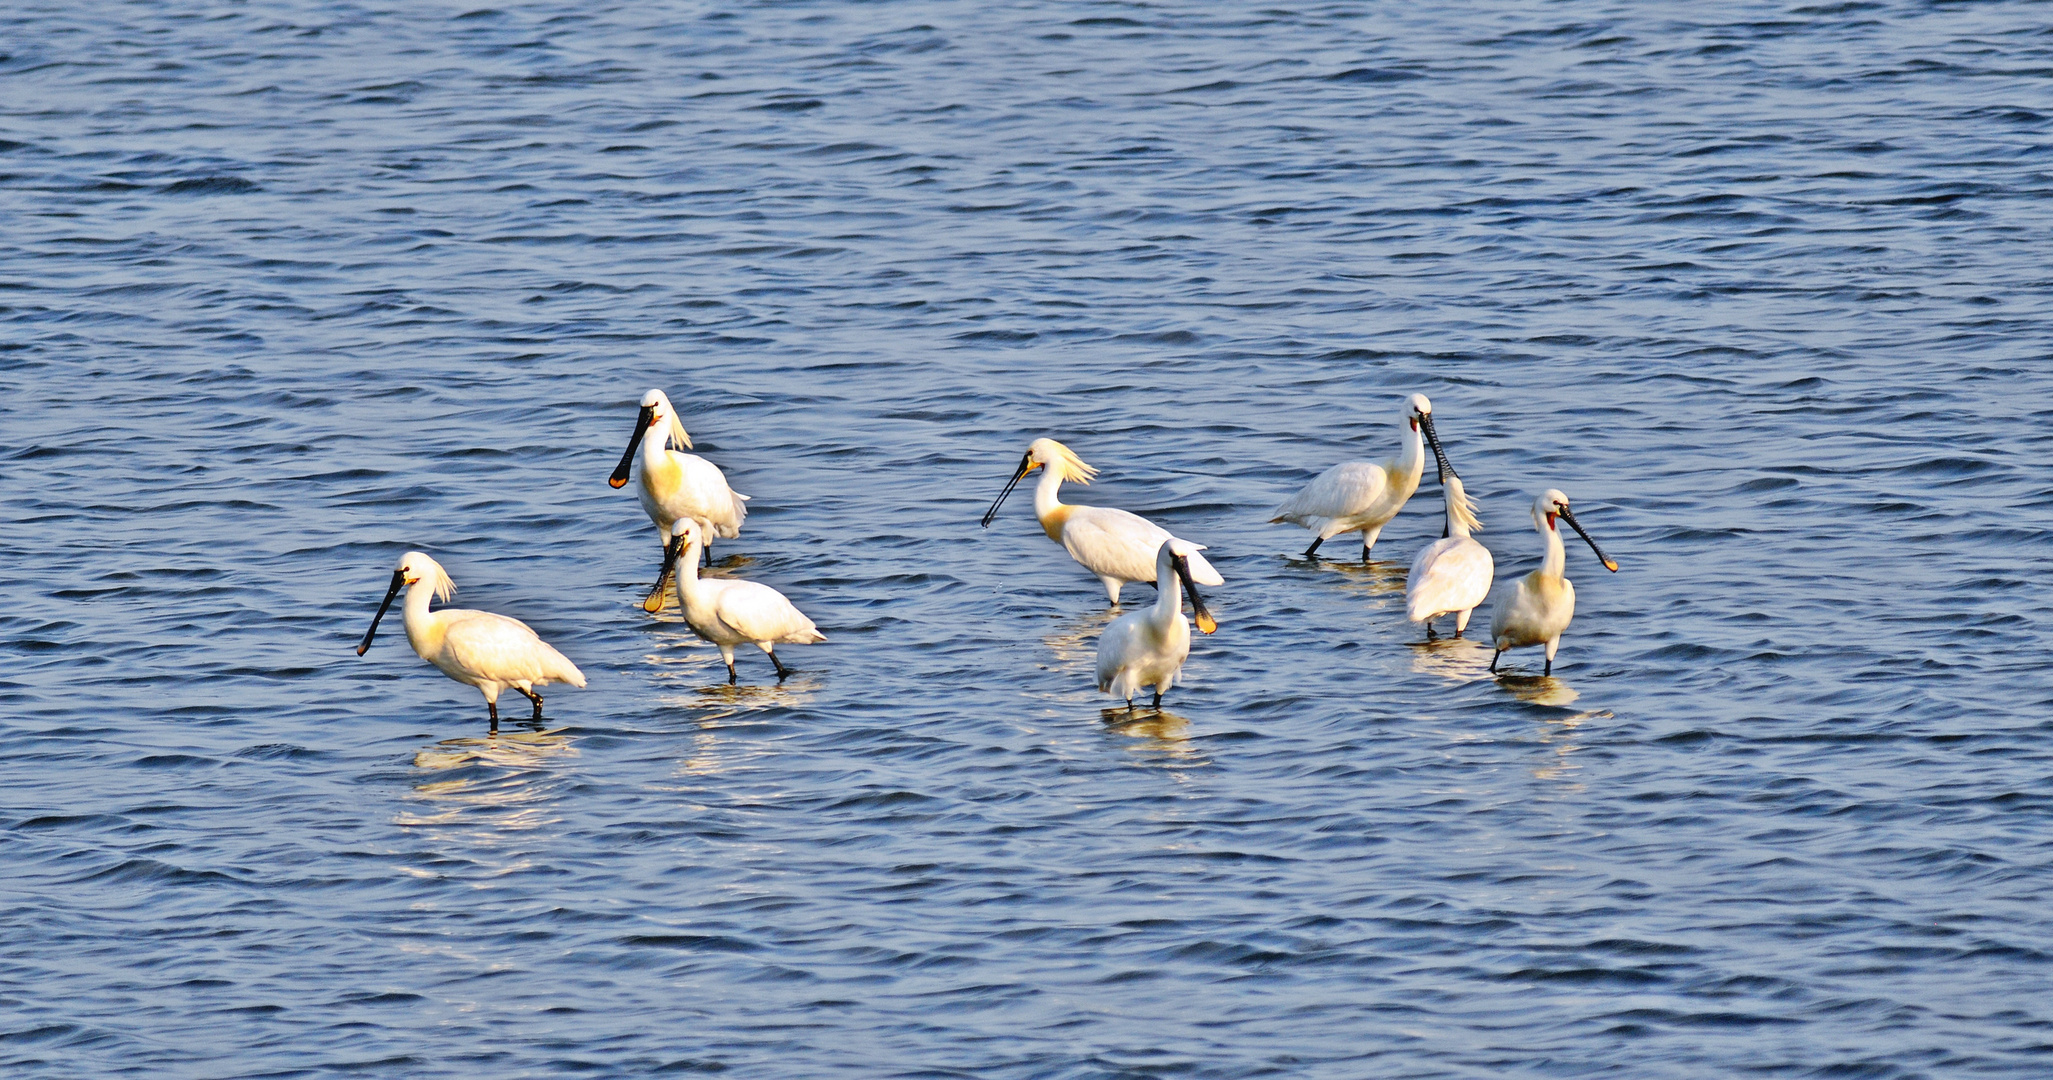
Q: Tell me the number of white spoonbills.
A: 8